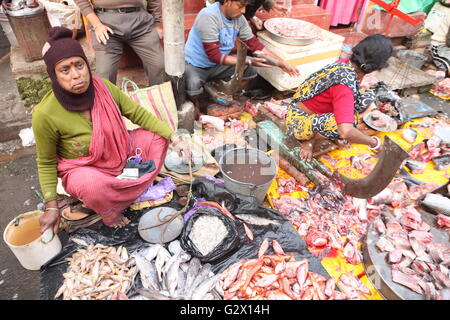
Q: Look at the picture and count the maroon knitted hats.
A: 1